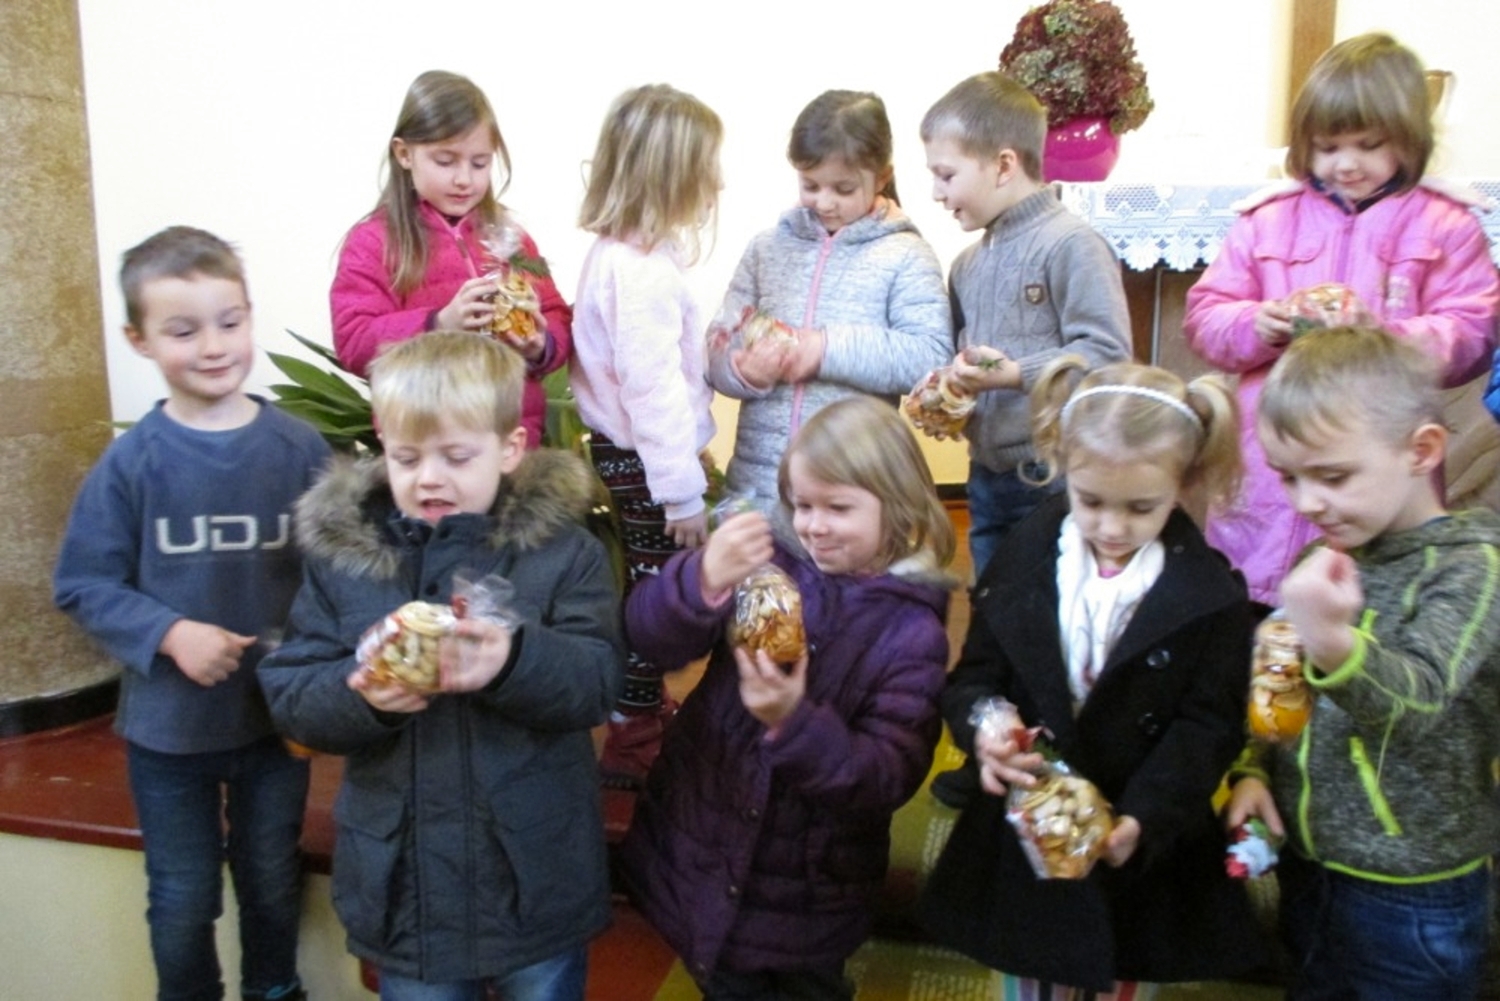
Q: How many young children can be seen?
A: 10